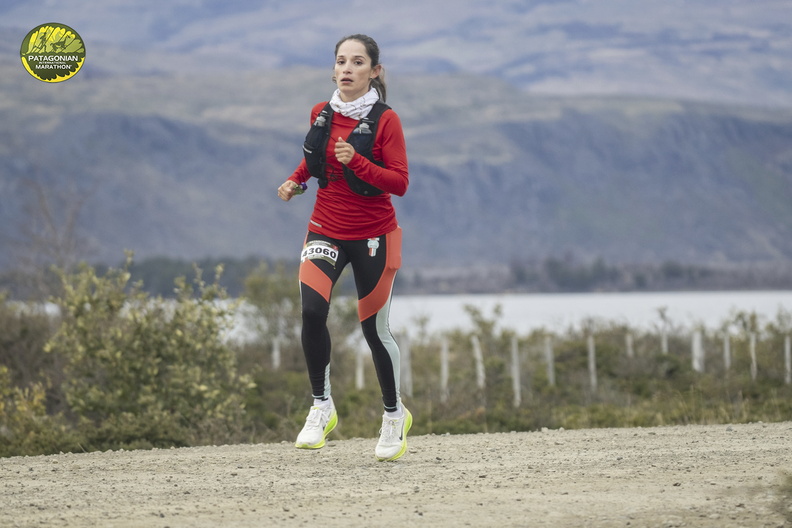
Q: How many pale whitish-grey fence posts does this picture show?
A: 14